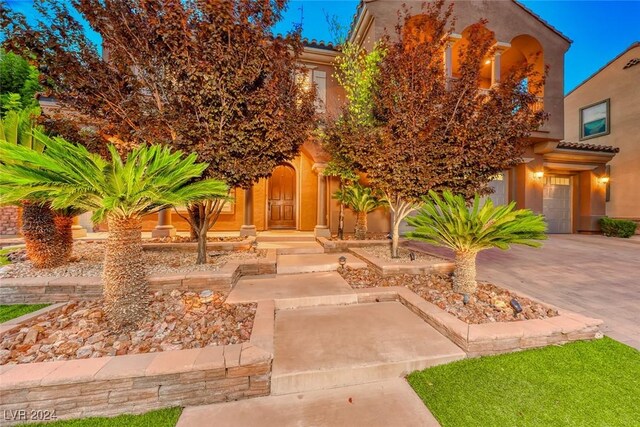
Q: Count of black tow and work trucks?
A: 0